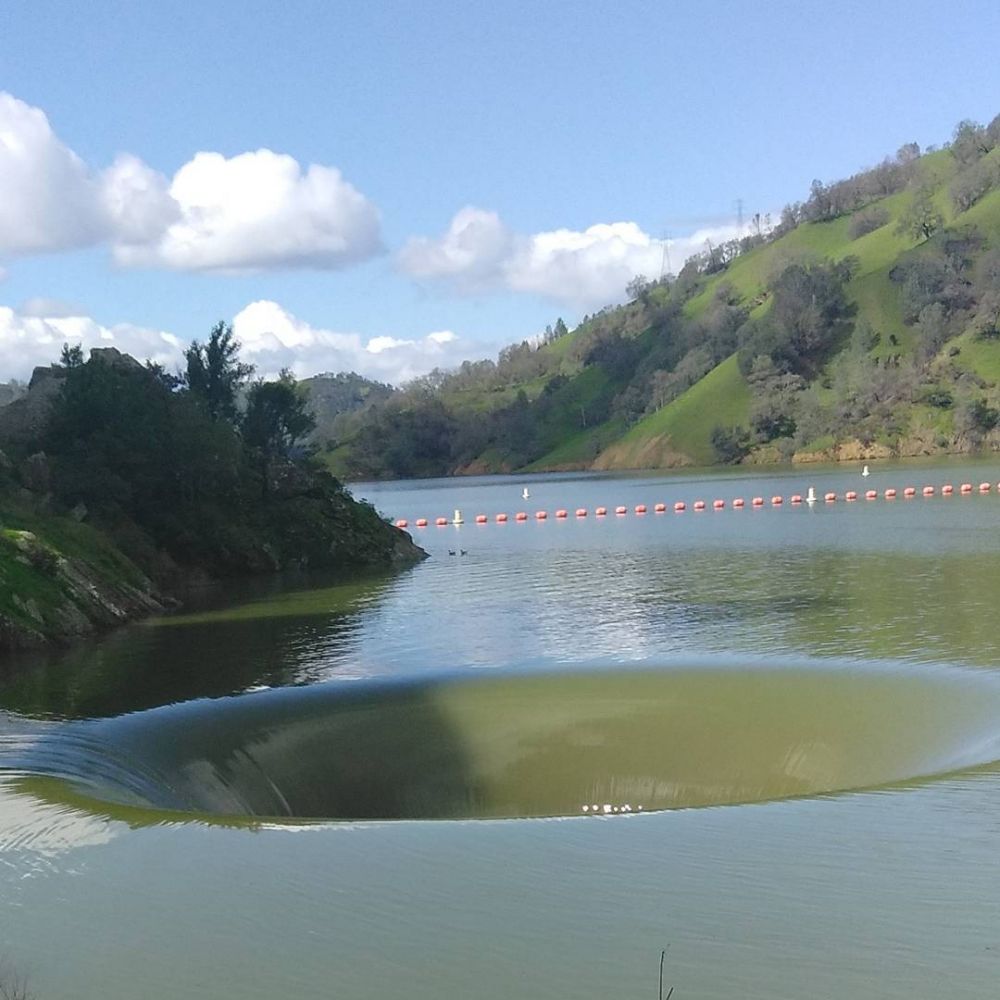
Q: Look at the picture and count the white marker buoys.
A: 4